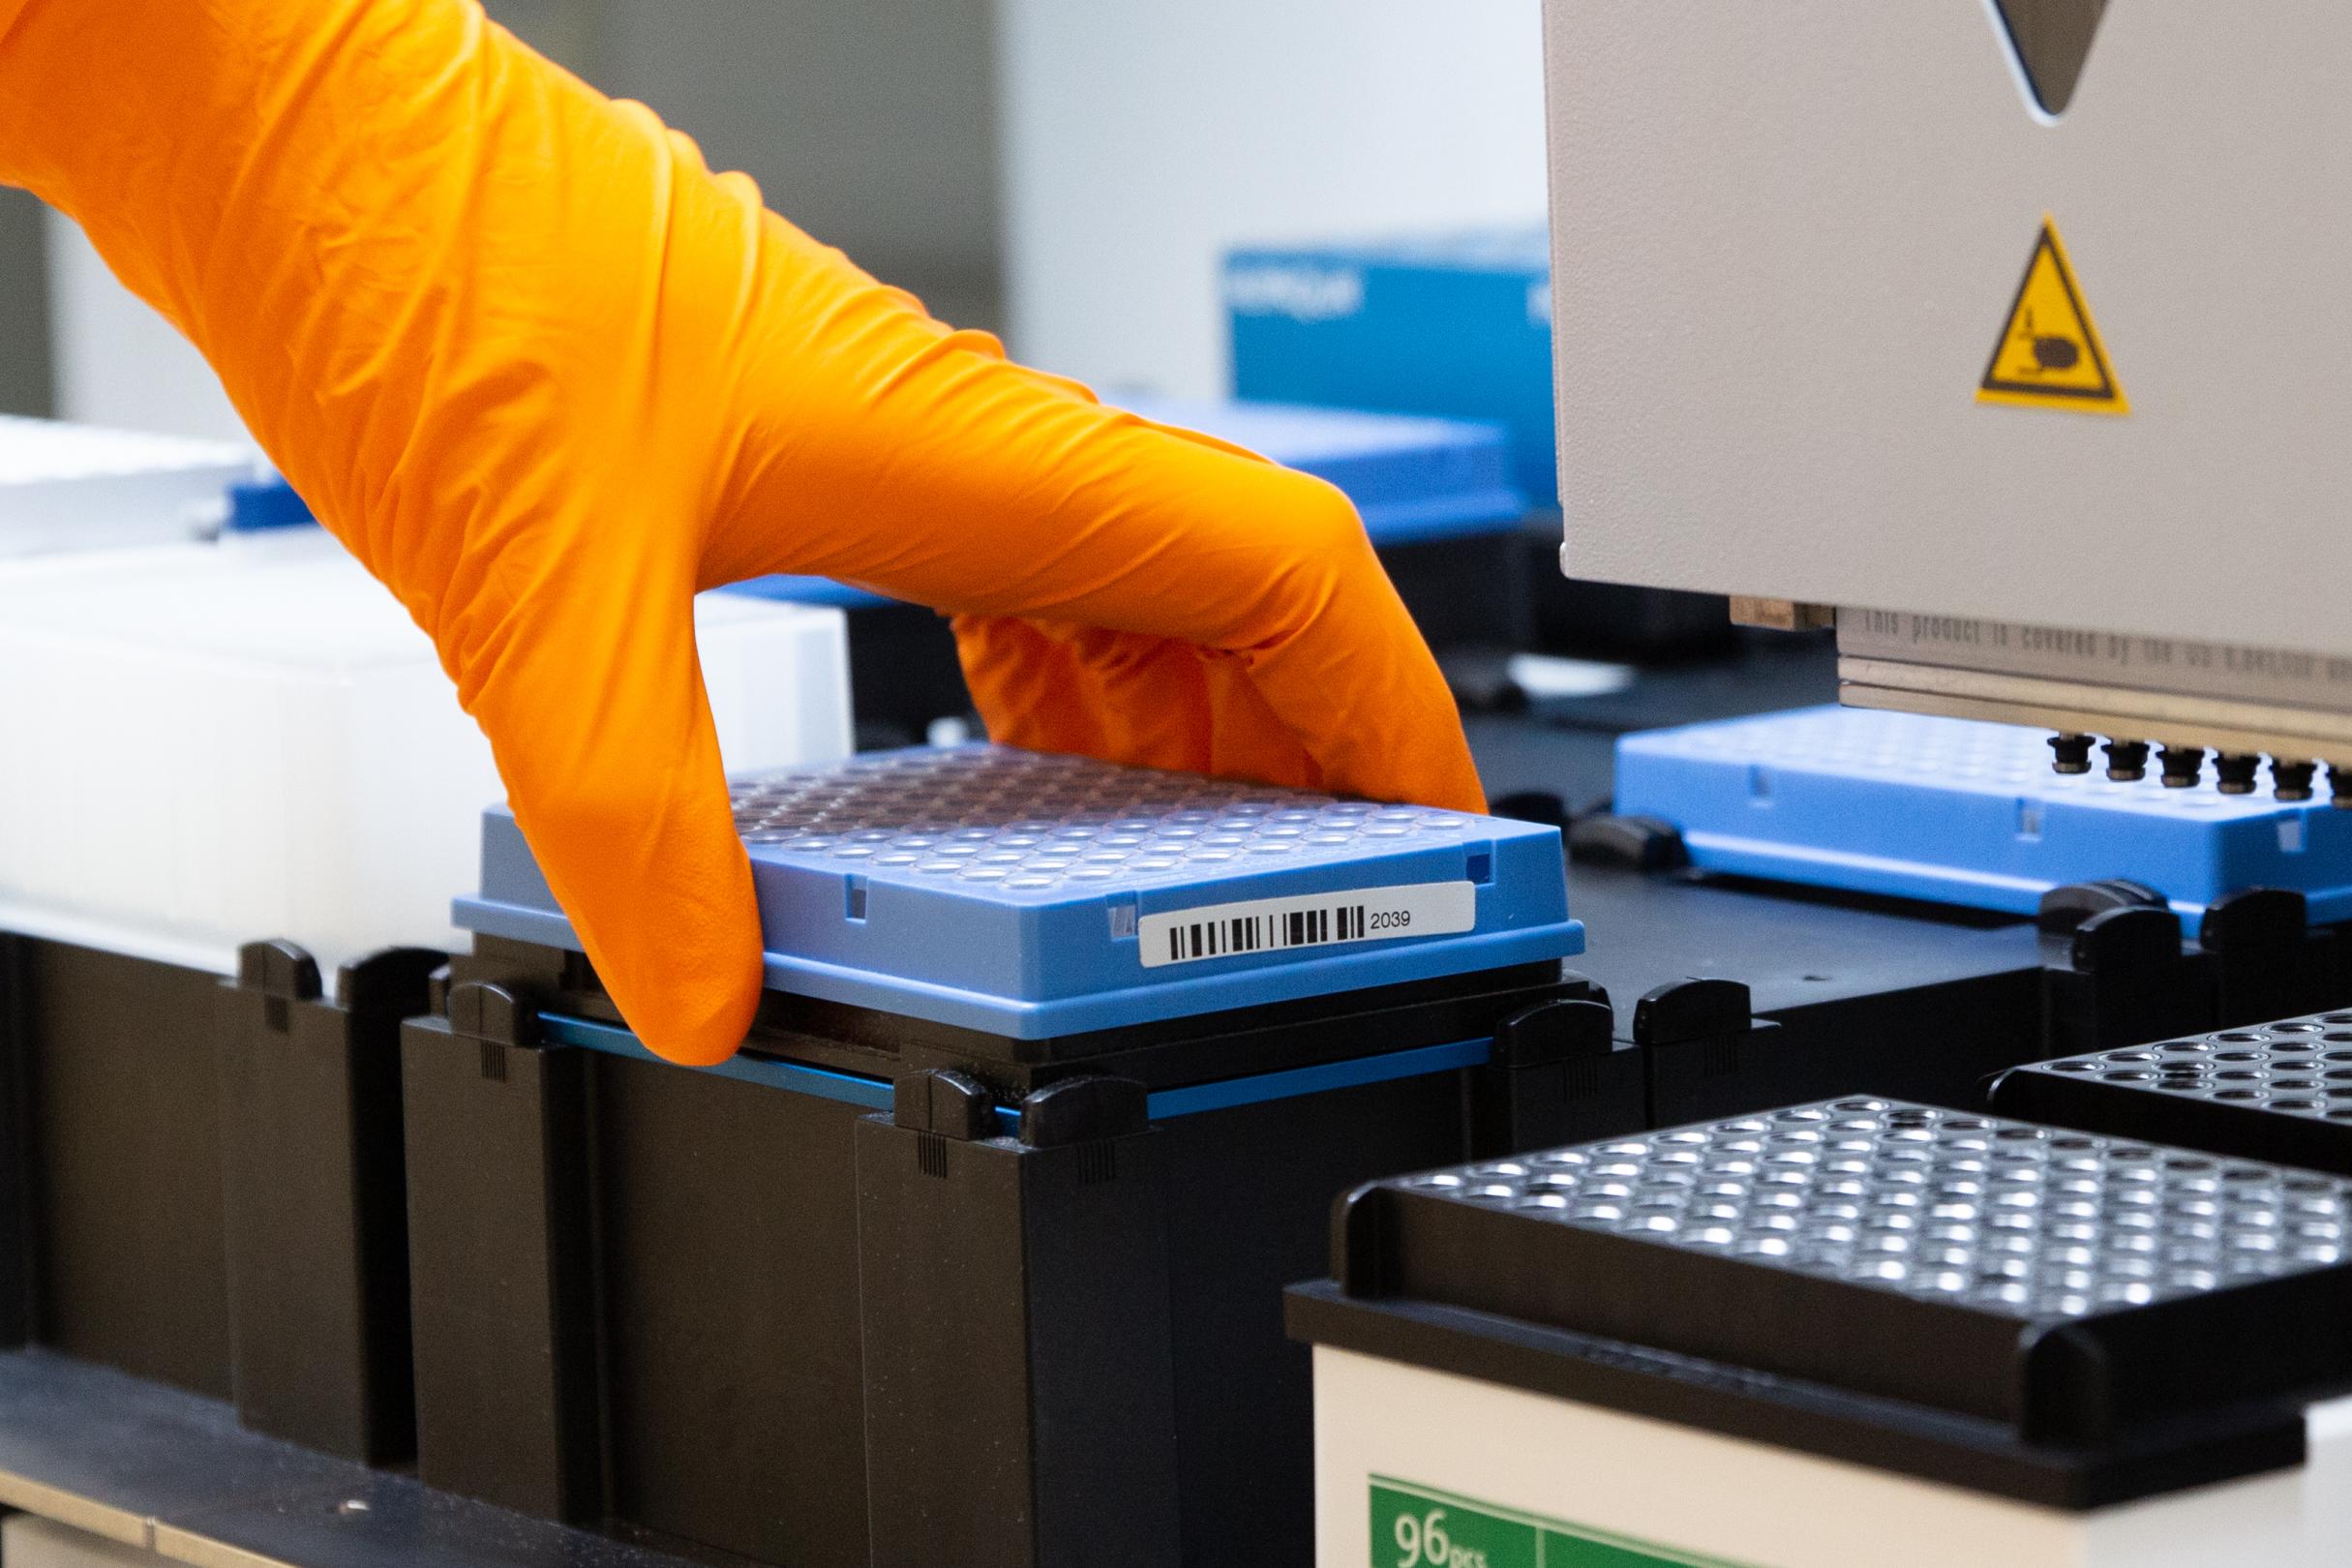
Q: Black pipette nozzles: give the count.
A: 6